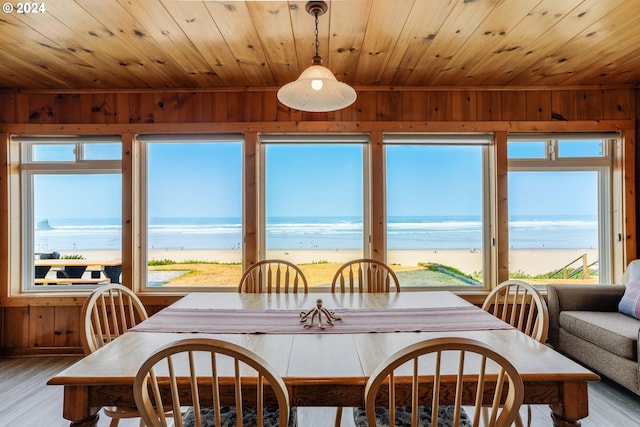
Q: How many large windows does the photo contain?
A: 5